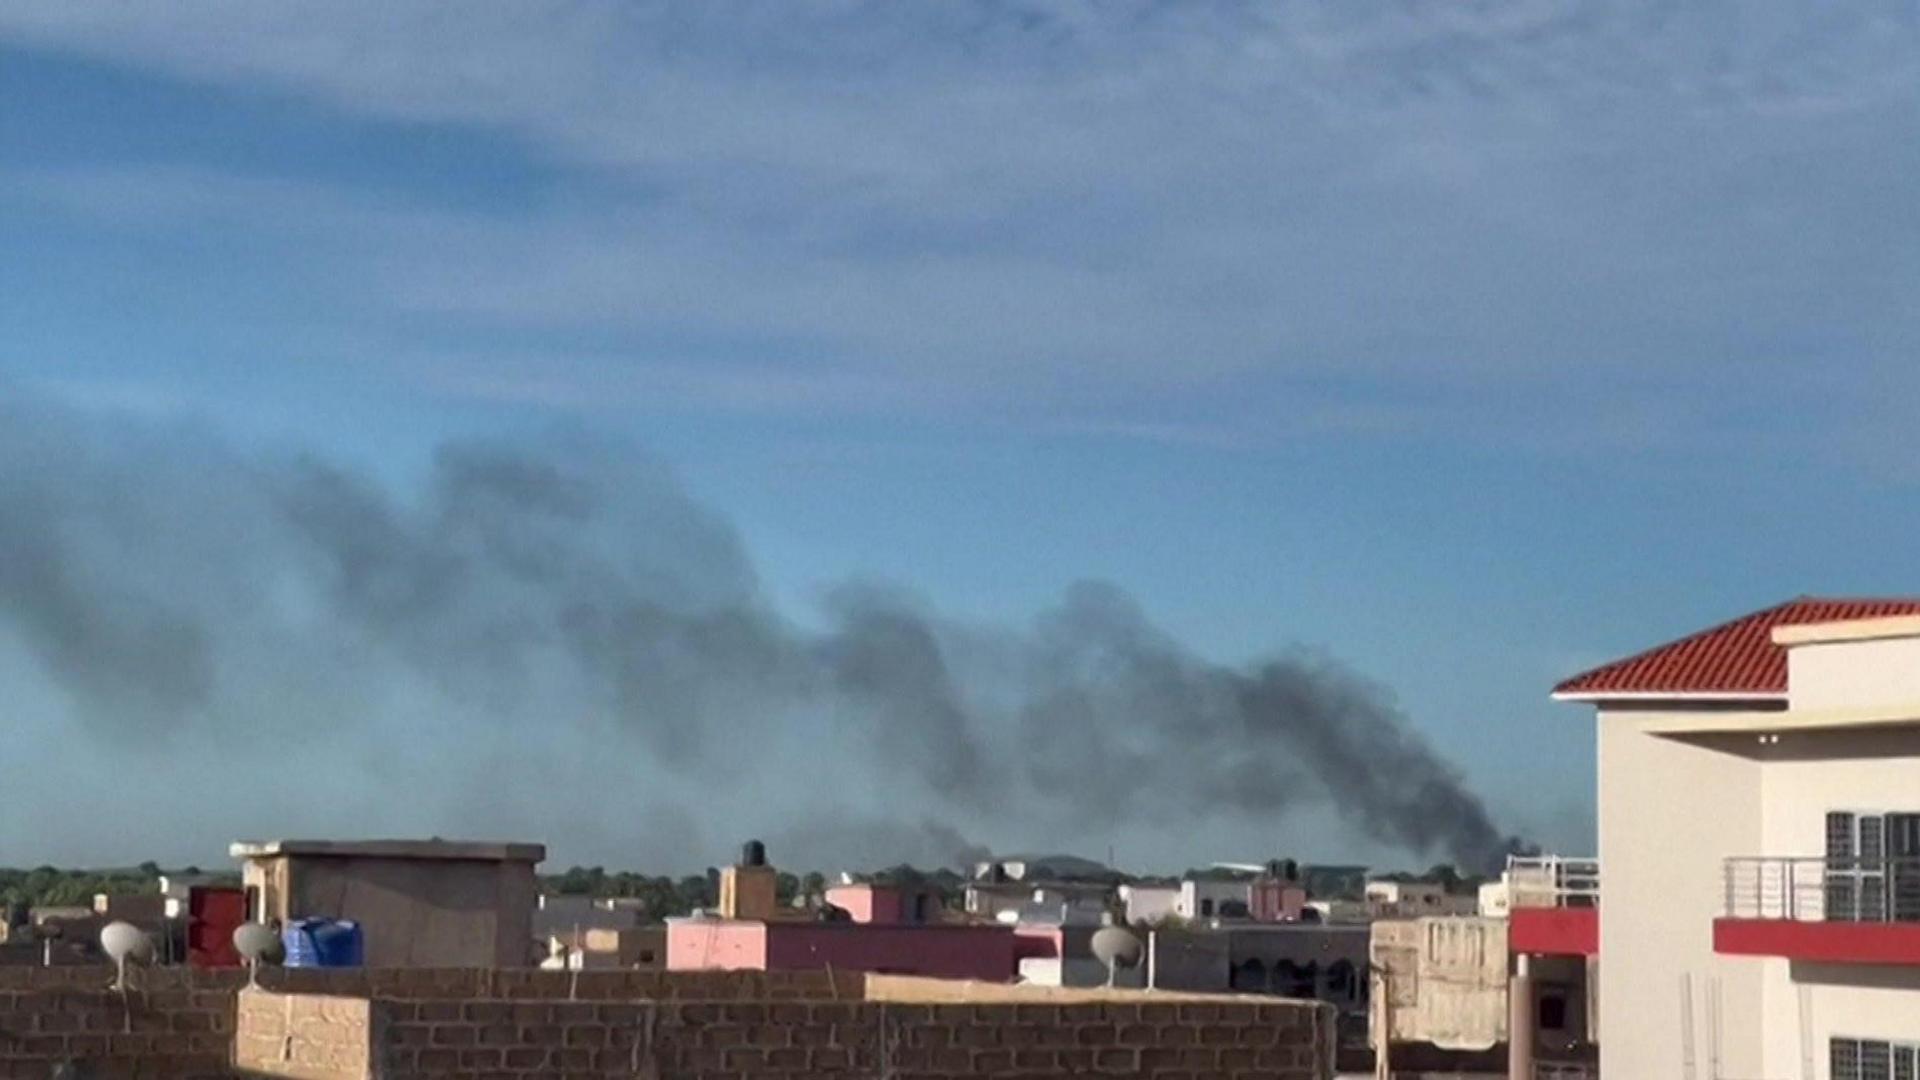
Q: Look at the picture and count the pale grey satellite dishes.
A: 3